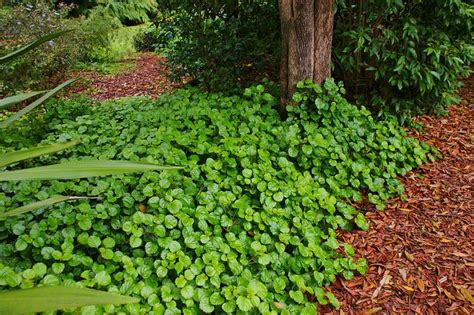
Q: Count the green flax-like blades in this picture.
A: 7